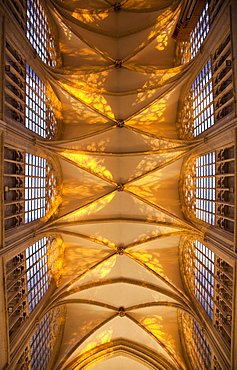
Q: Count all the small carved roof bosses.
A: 6